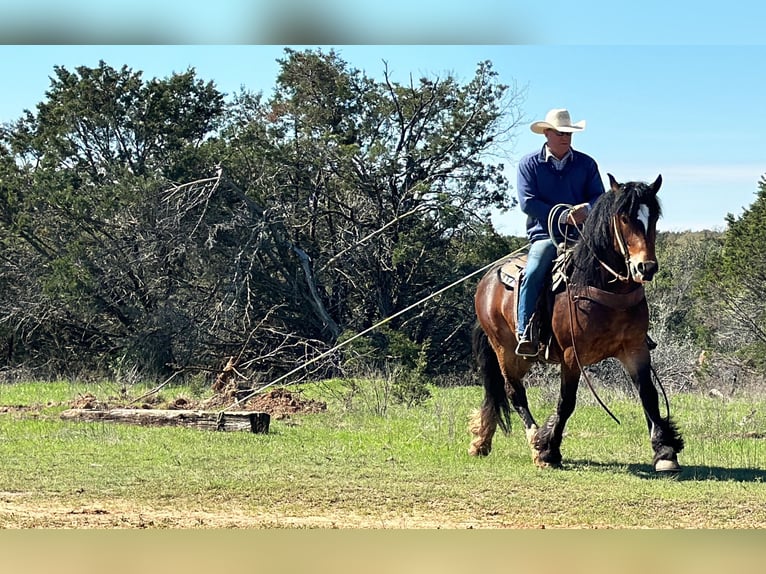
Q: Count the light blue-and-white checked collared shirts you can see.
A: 1